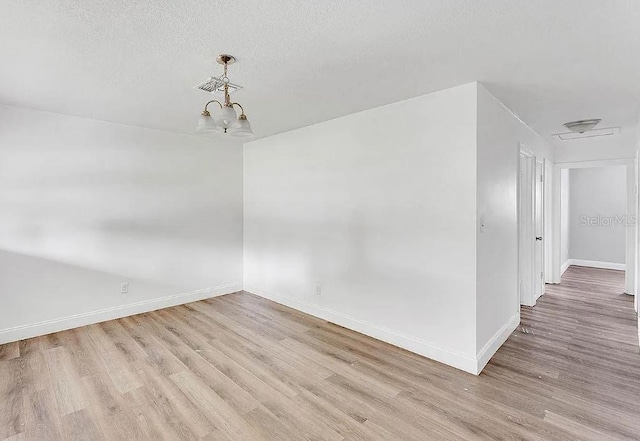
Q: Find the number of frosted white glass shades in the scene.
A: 3